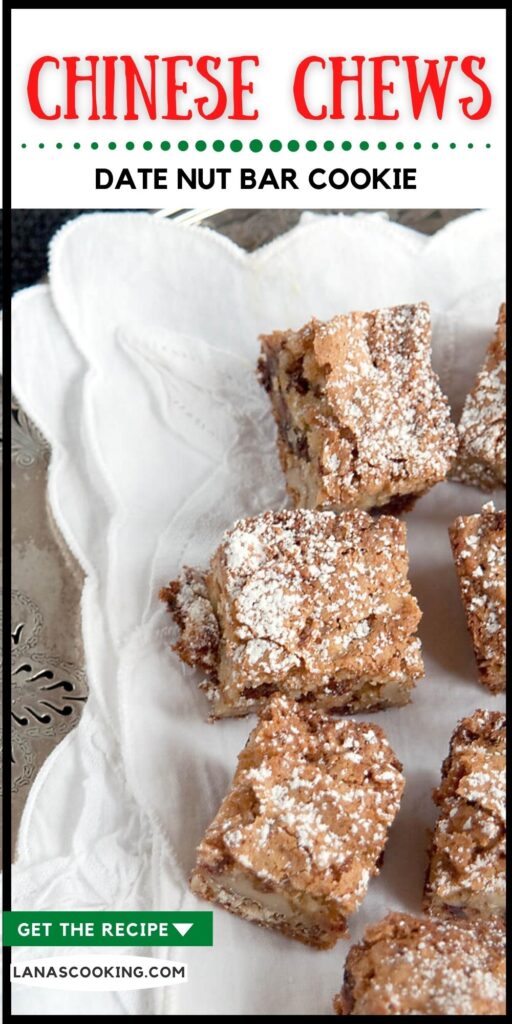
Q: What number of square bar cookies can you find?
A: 7